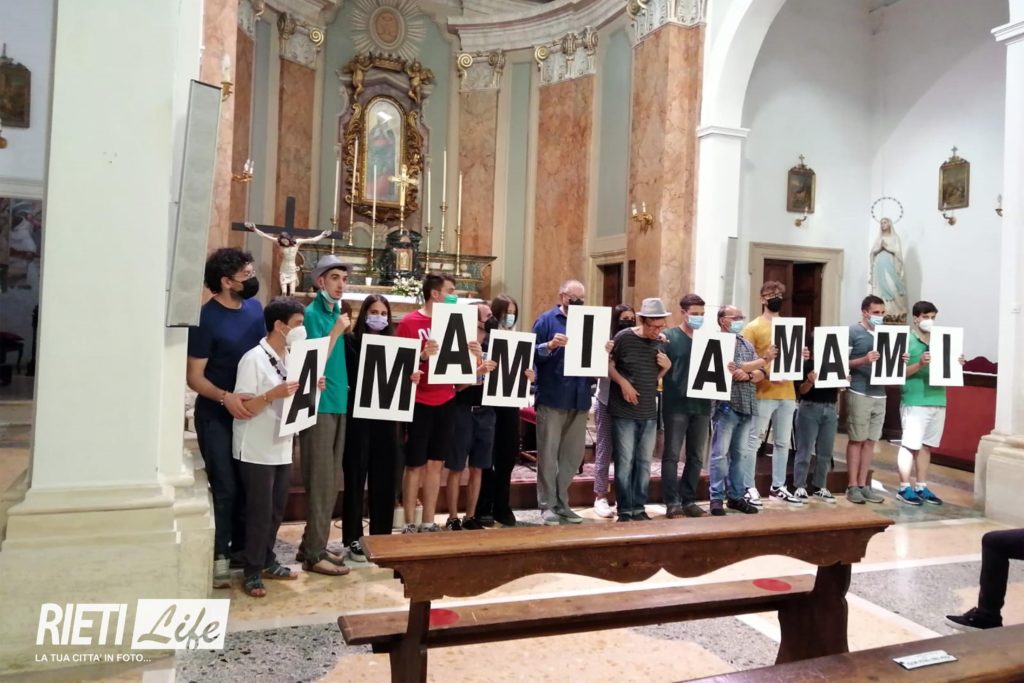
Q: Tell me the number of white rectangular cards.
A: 10